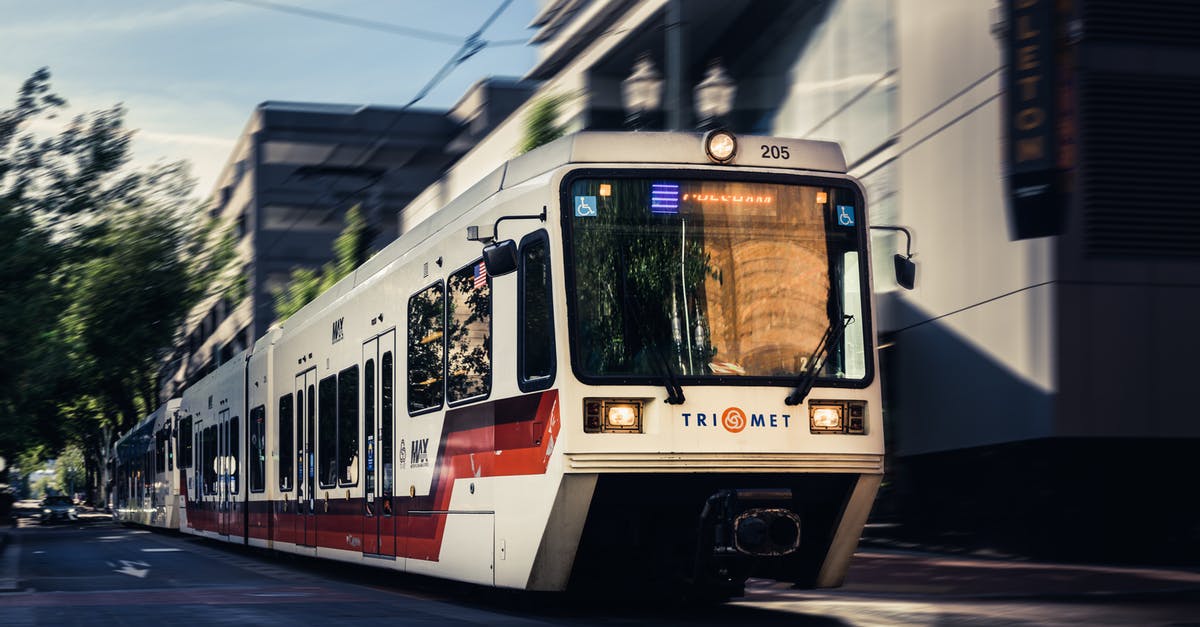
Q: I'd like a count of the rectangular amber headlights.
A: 2